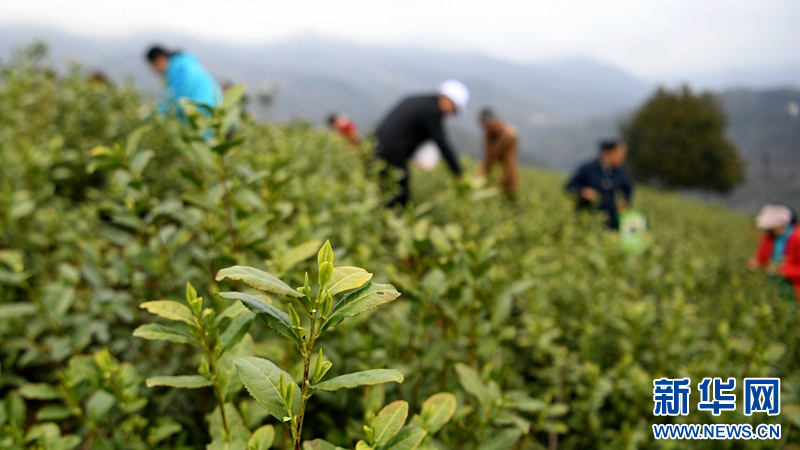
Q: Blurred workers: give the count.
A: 6